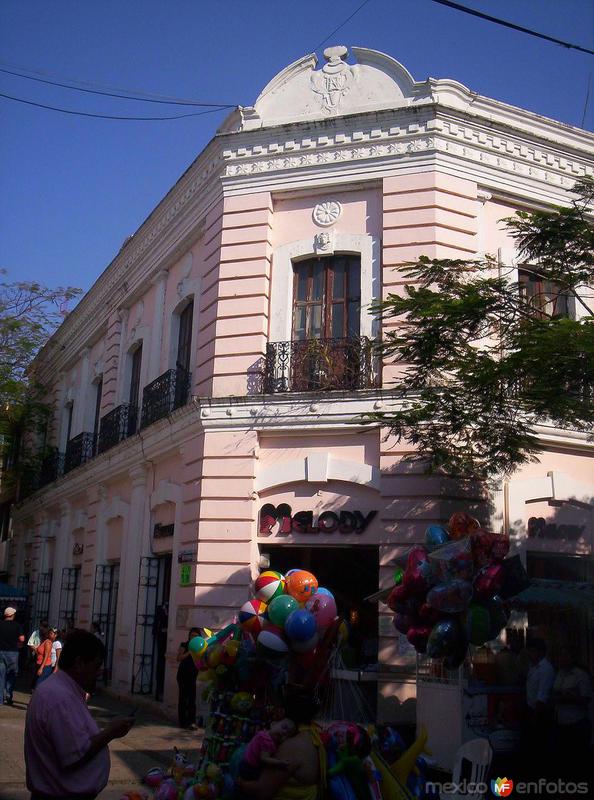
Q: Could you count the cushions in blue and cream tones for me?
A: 0